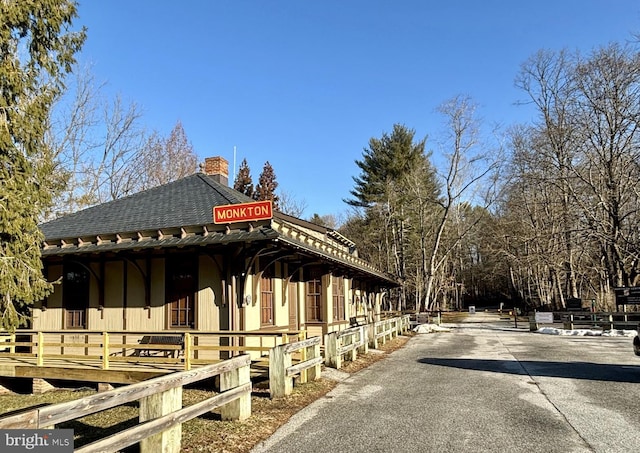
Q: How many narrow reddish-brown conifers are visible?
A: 2